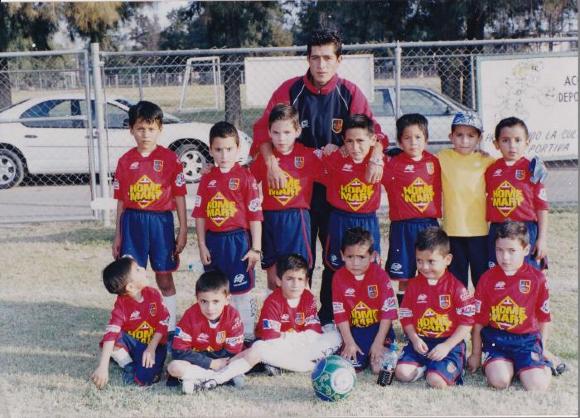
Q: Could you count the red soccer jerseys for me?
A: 12